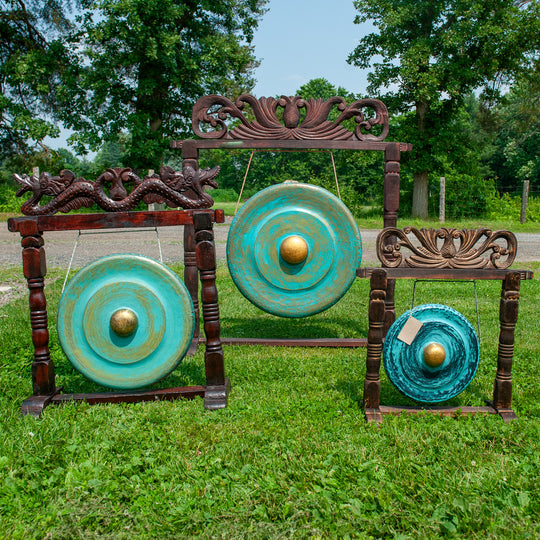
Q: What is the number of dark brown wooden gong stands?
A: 3